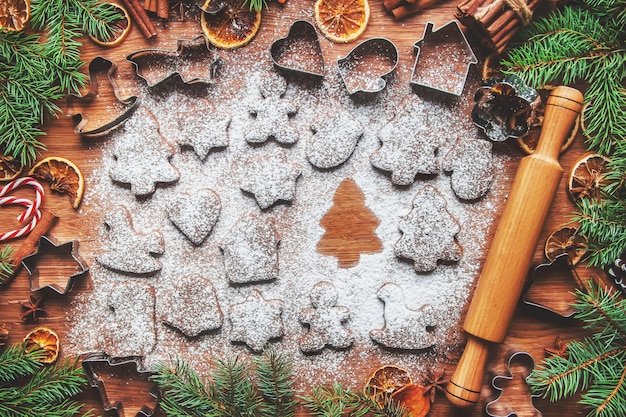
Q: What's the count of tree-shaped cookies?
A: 3